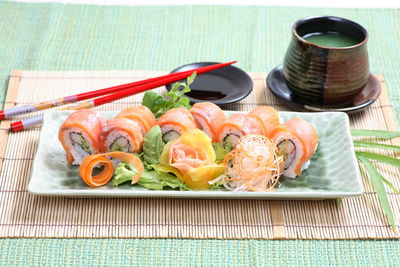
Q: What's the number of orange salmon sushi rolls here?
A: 8